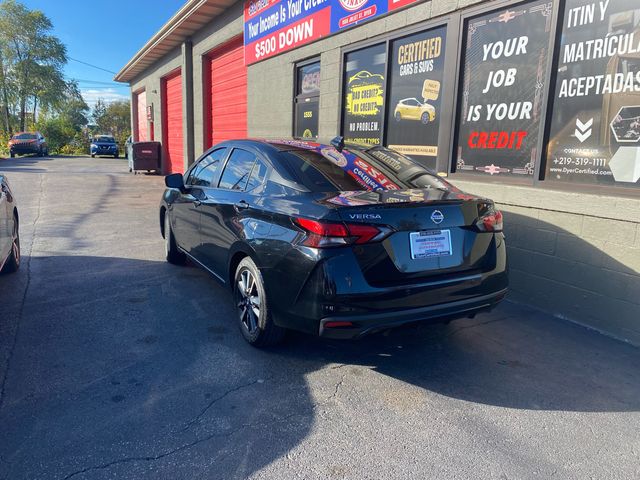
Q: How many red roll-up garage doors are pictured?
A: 3